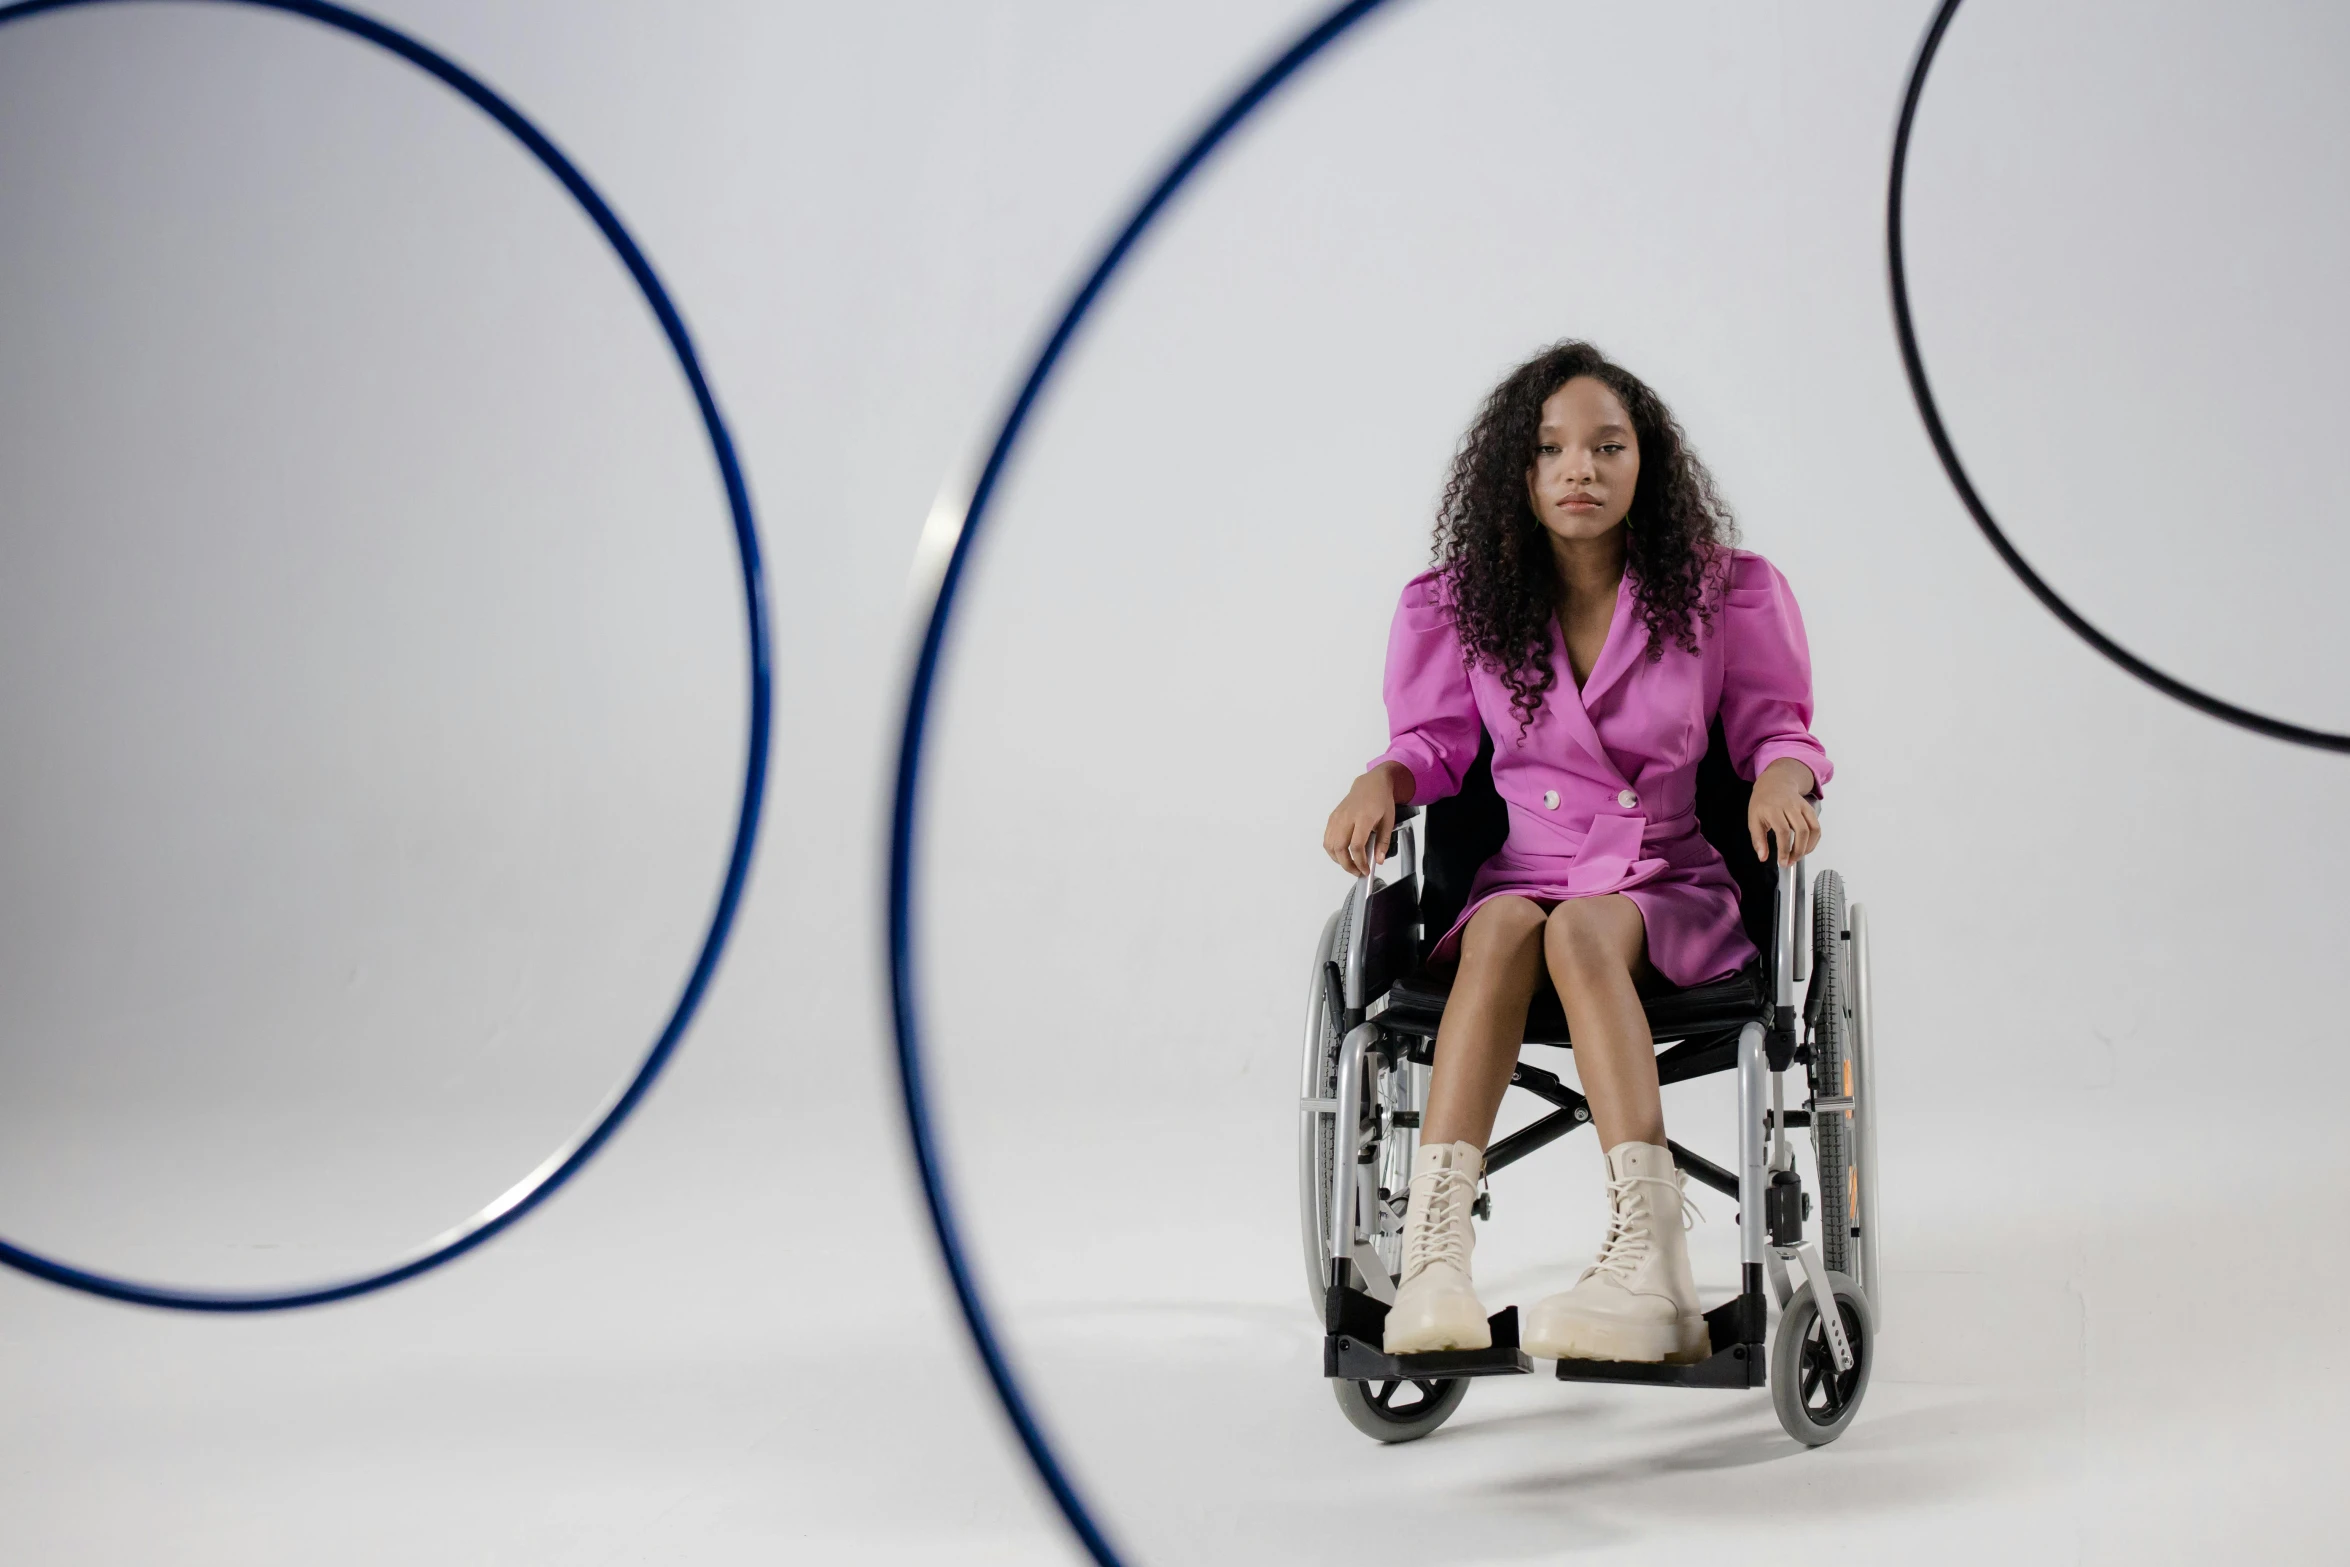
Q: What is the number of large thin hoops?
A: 3